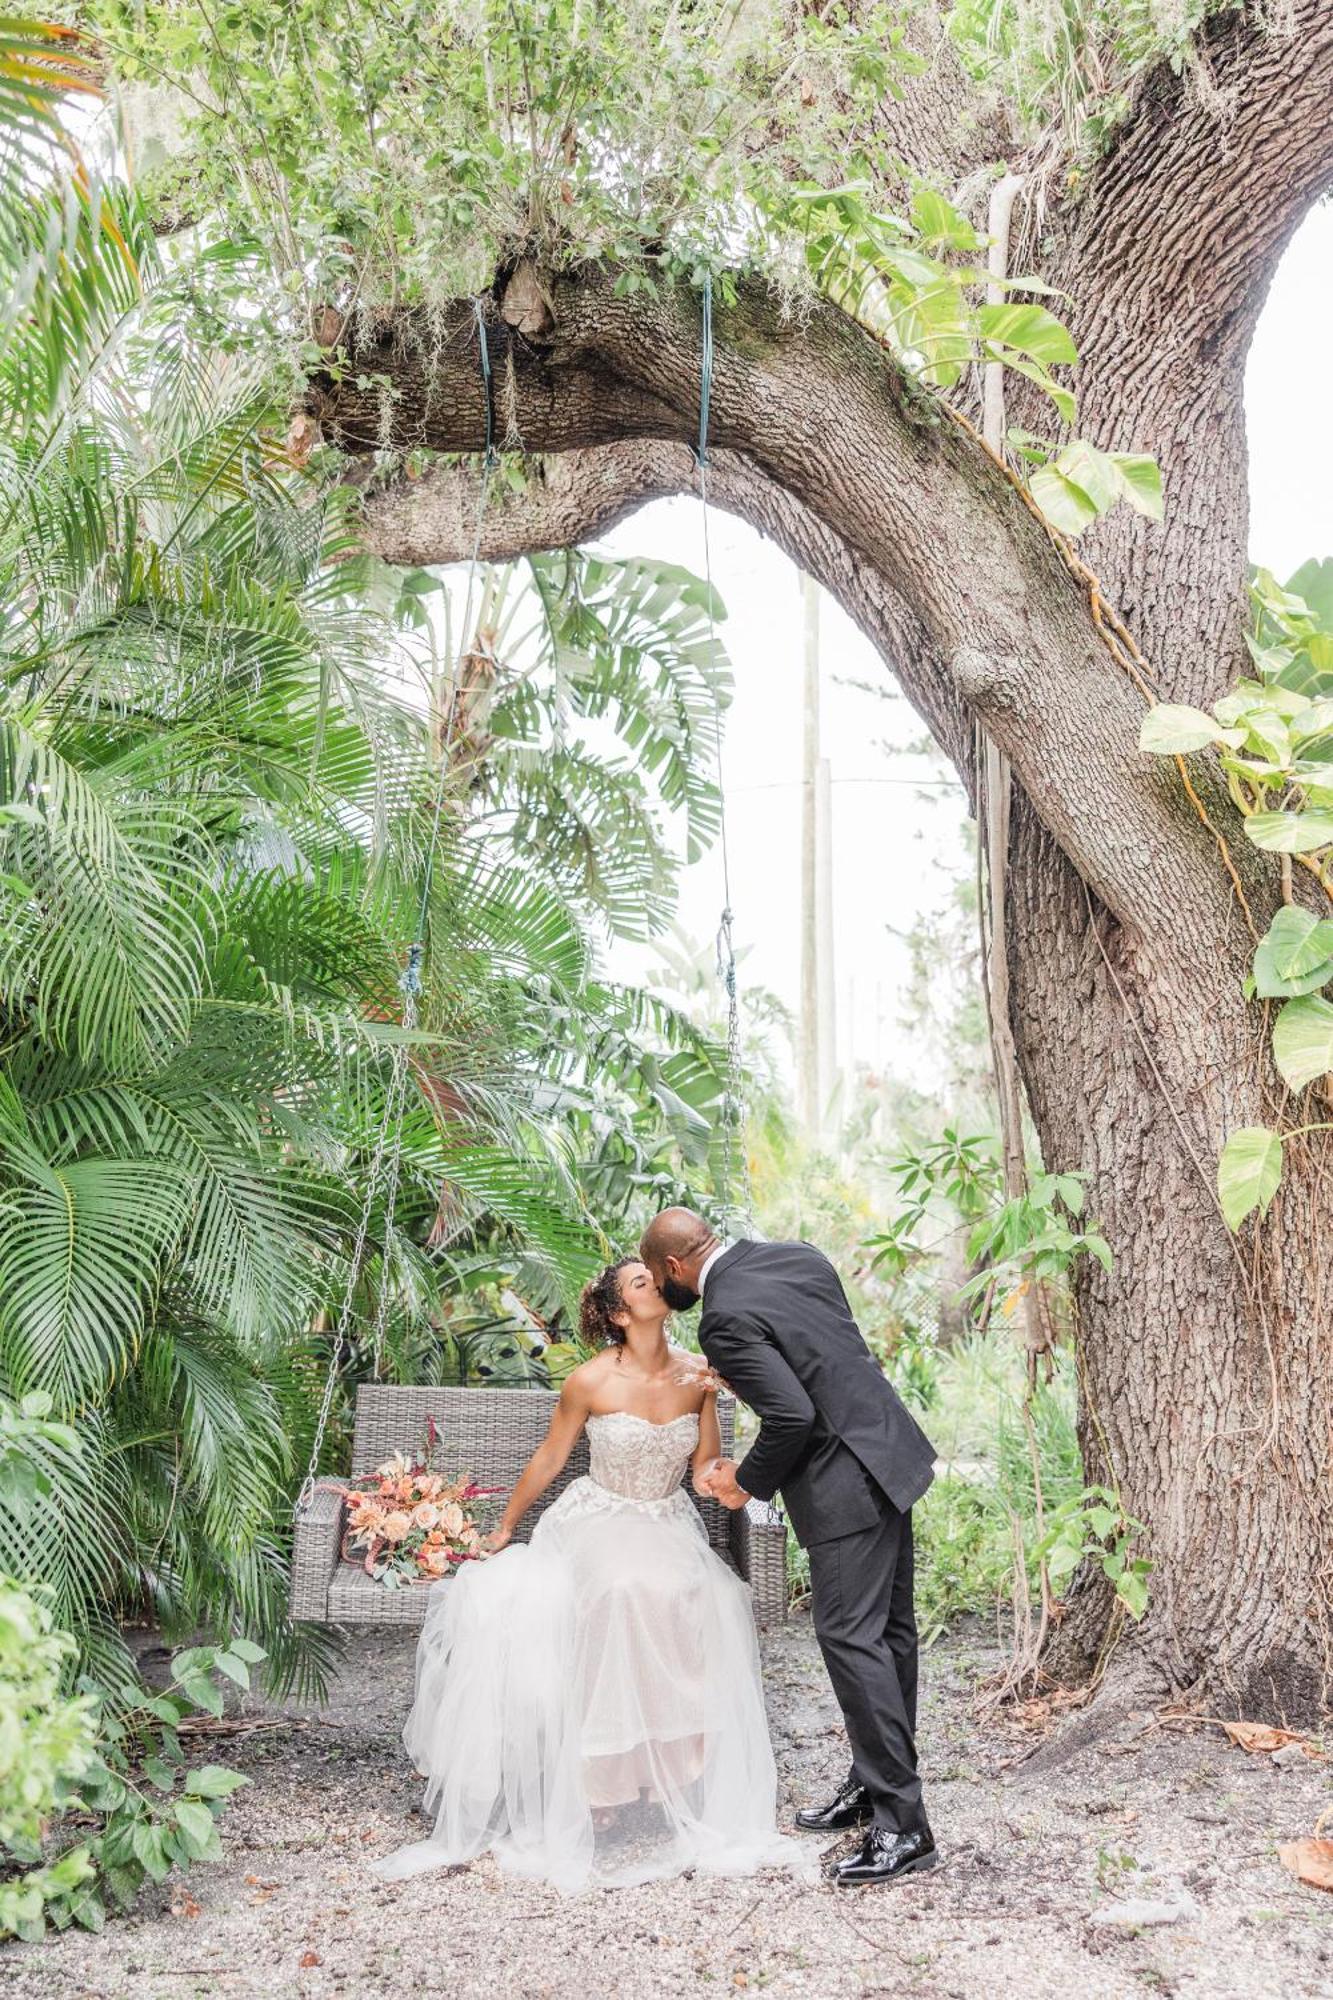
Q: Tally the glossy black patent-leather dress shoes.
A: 2